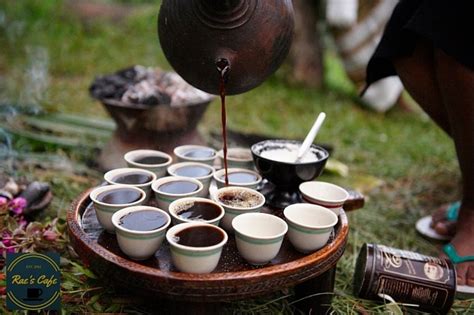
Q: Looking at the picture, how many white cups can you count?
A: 15